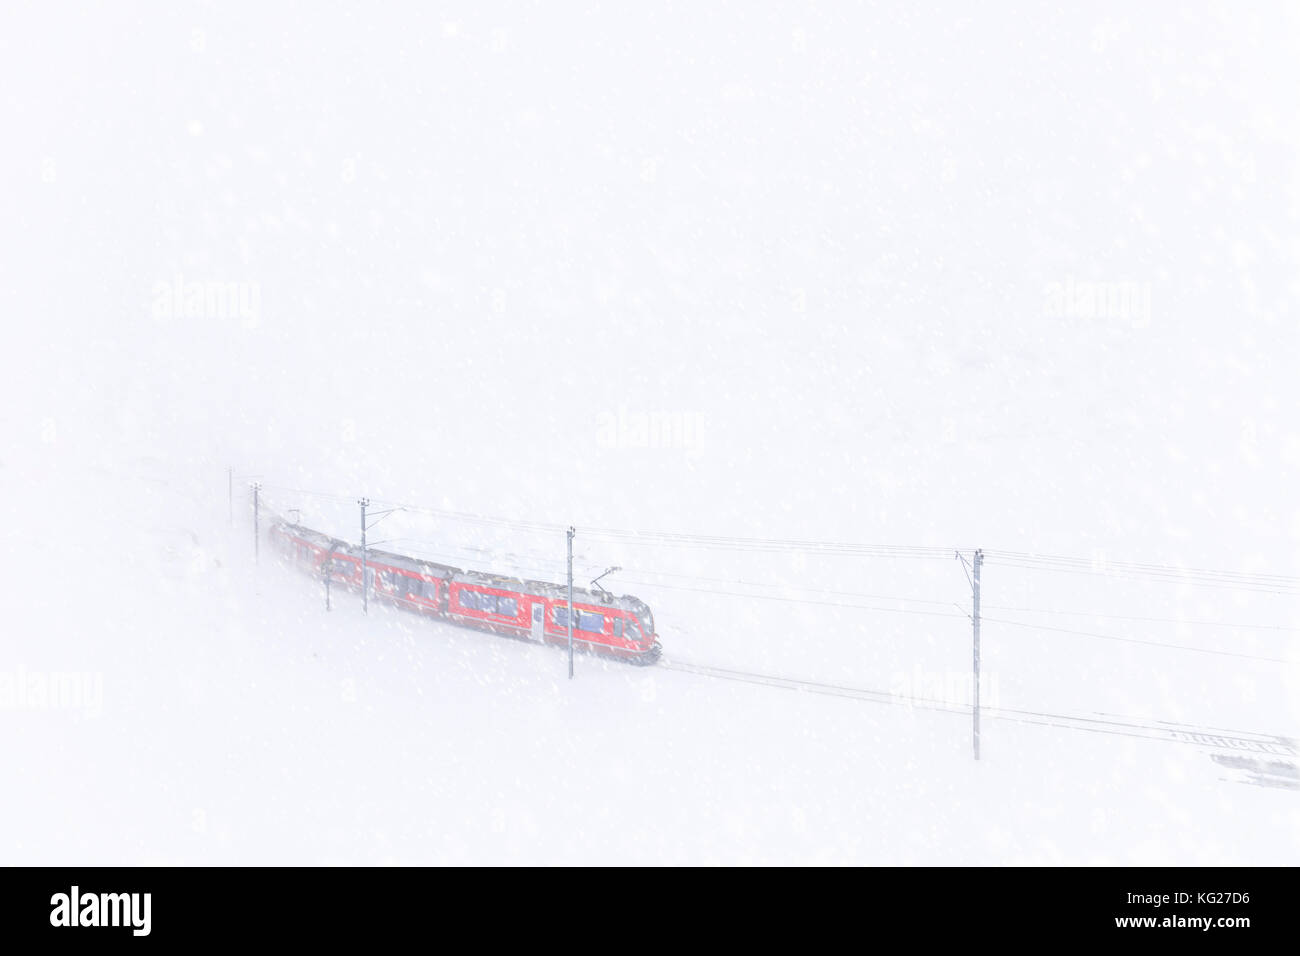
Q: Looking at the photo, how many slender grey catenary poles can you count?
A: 5